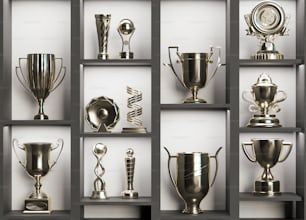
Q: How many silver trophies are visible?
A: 13